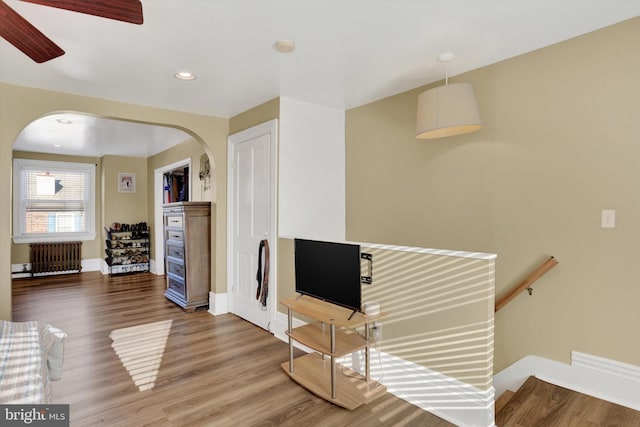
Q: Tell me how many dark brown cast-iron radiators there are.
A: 1